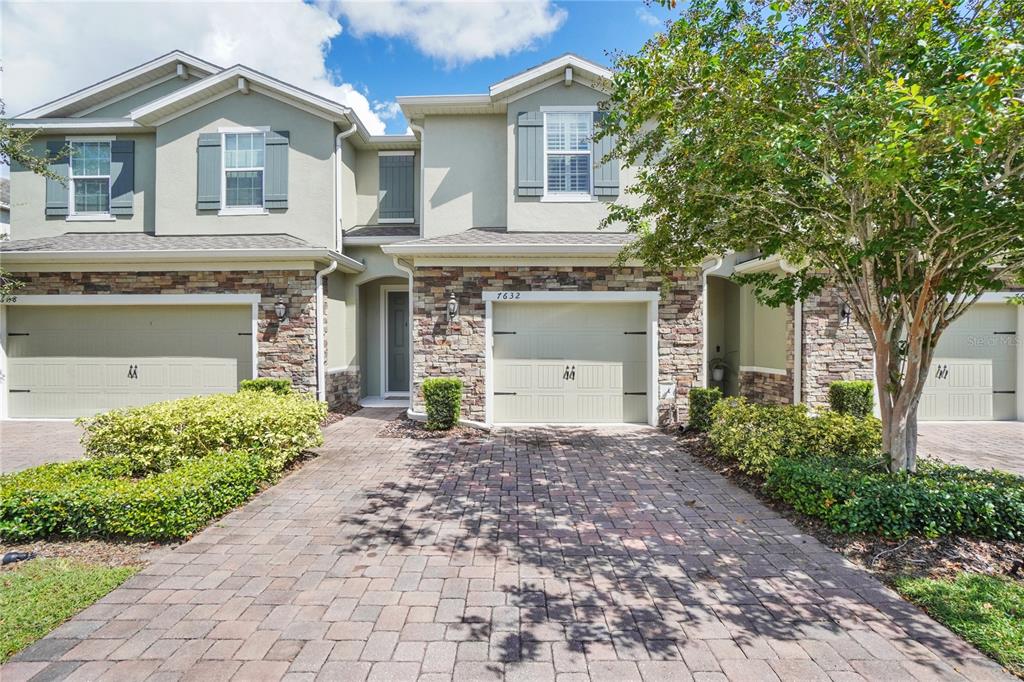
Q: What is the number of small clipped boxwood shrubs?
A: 4